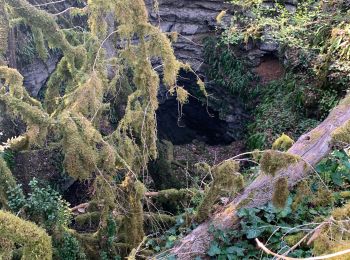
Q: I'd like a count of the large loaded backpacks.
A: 0